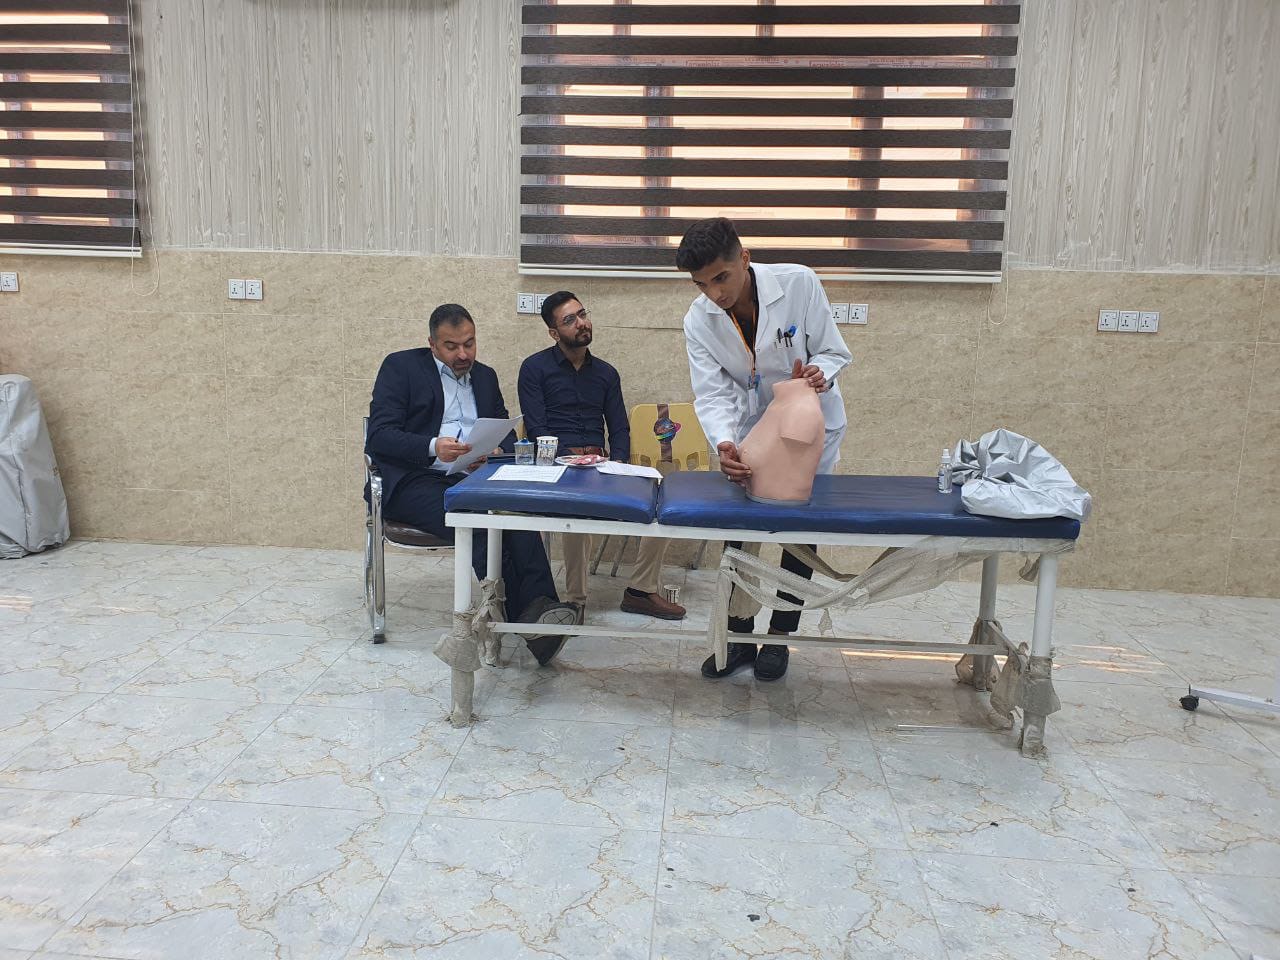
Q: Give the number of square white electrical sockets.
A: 10